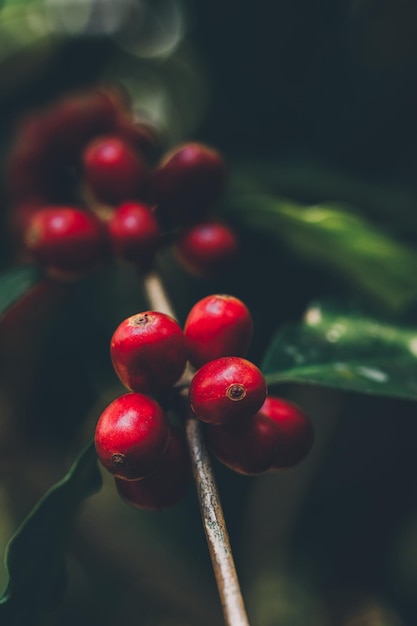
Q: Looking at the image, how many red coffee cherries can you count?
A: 12